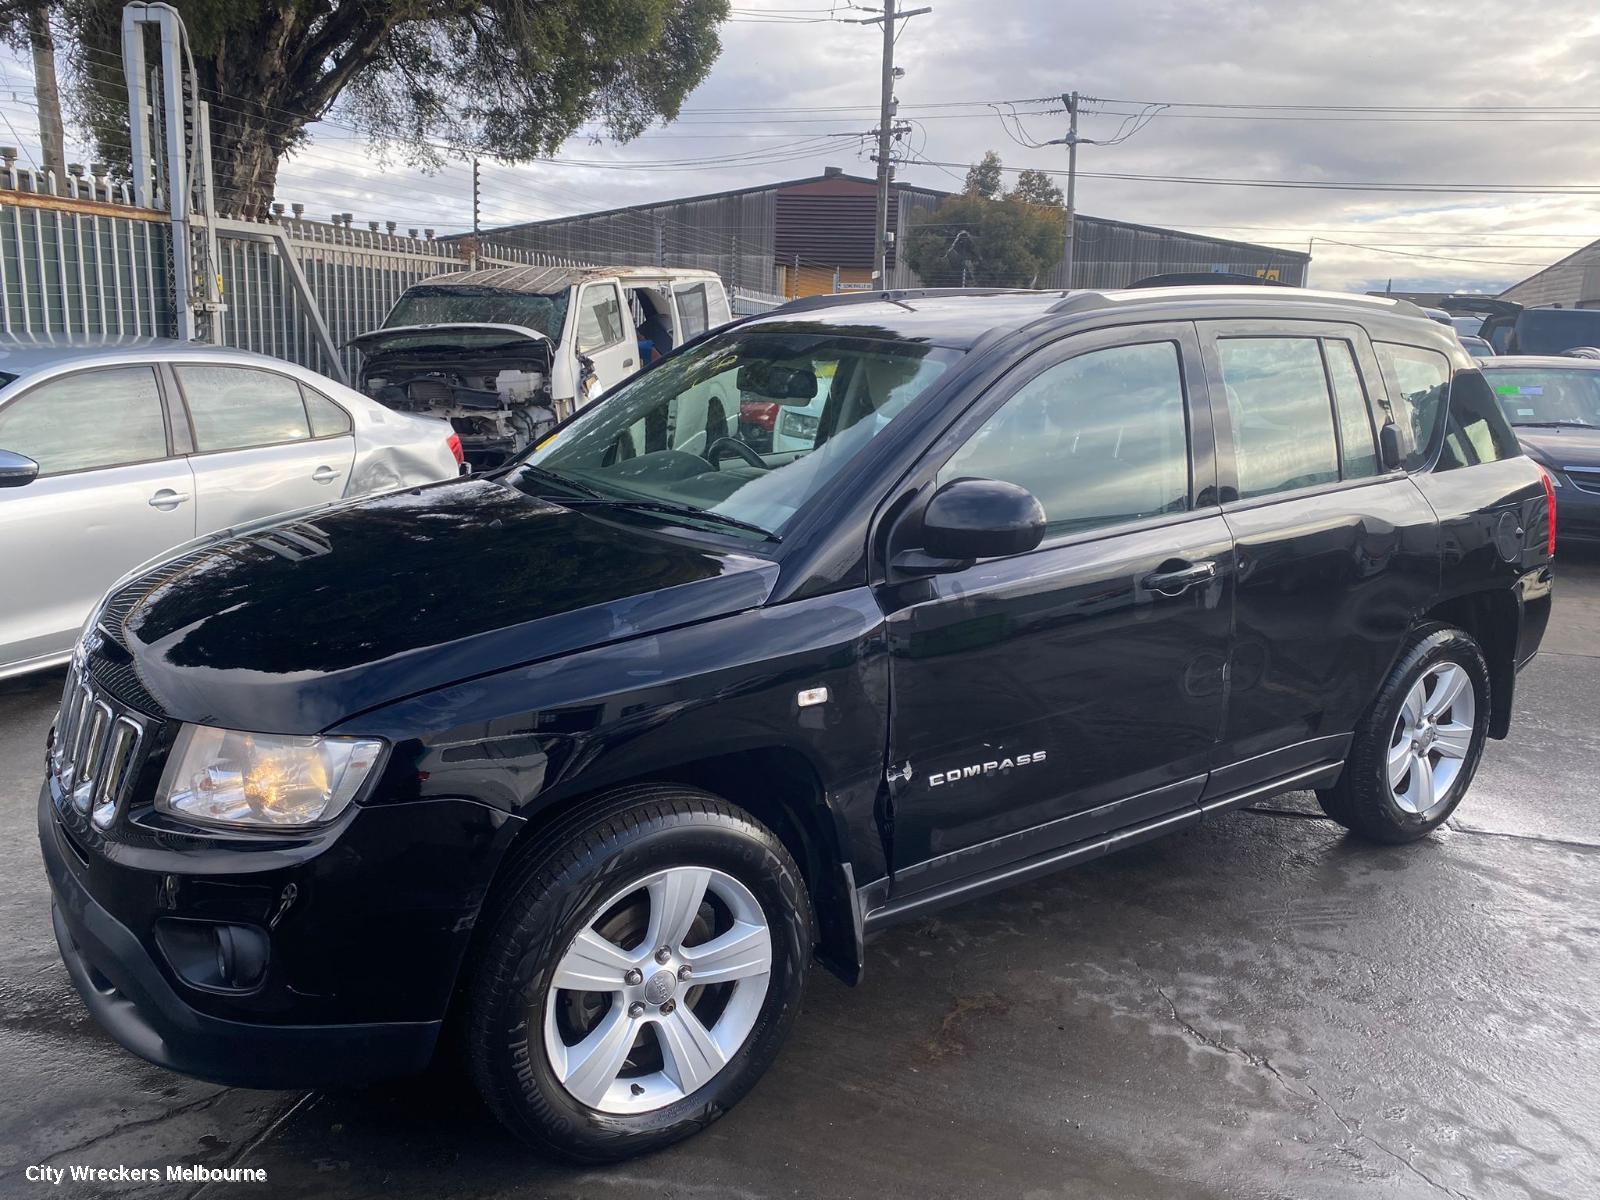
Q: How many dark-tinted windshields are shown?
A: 0